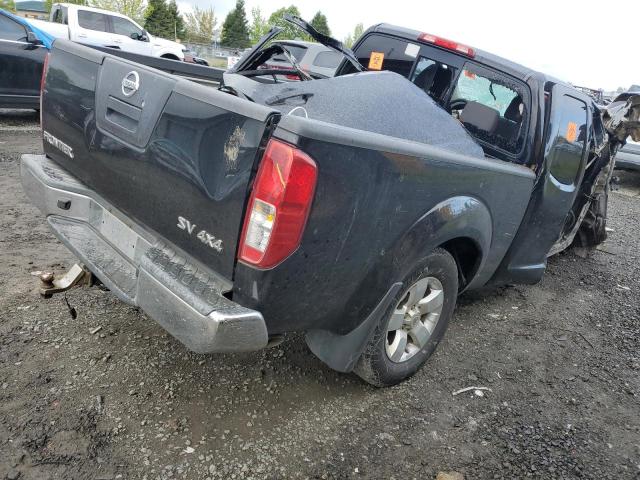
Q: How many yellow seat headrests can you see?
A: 0